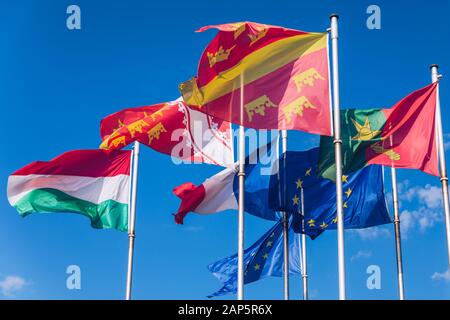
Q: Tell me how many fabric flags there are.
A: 7